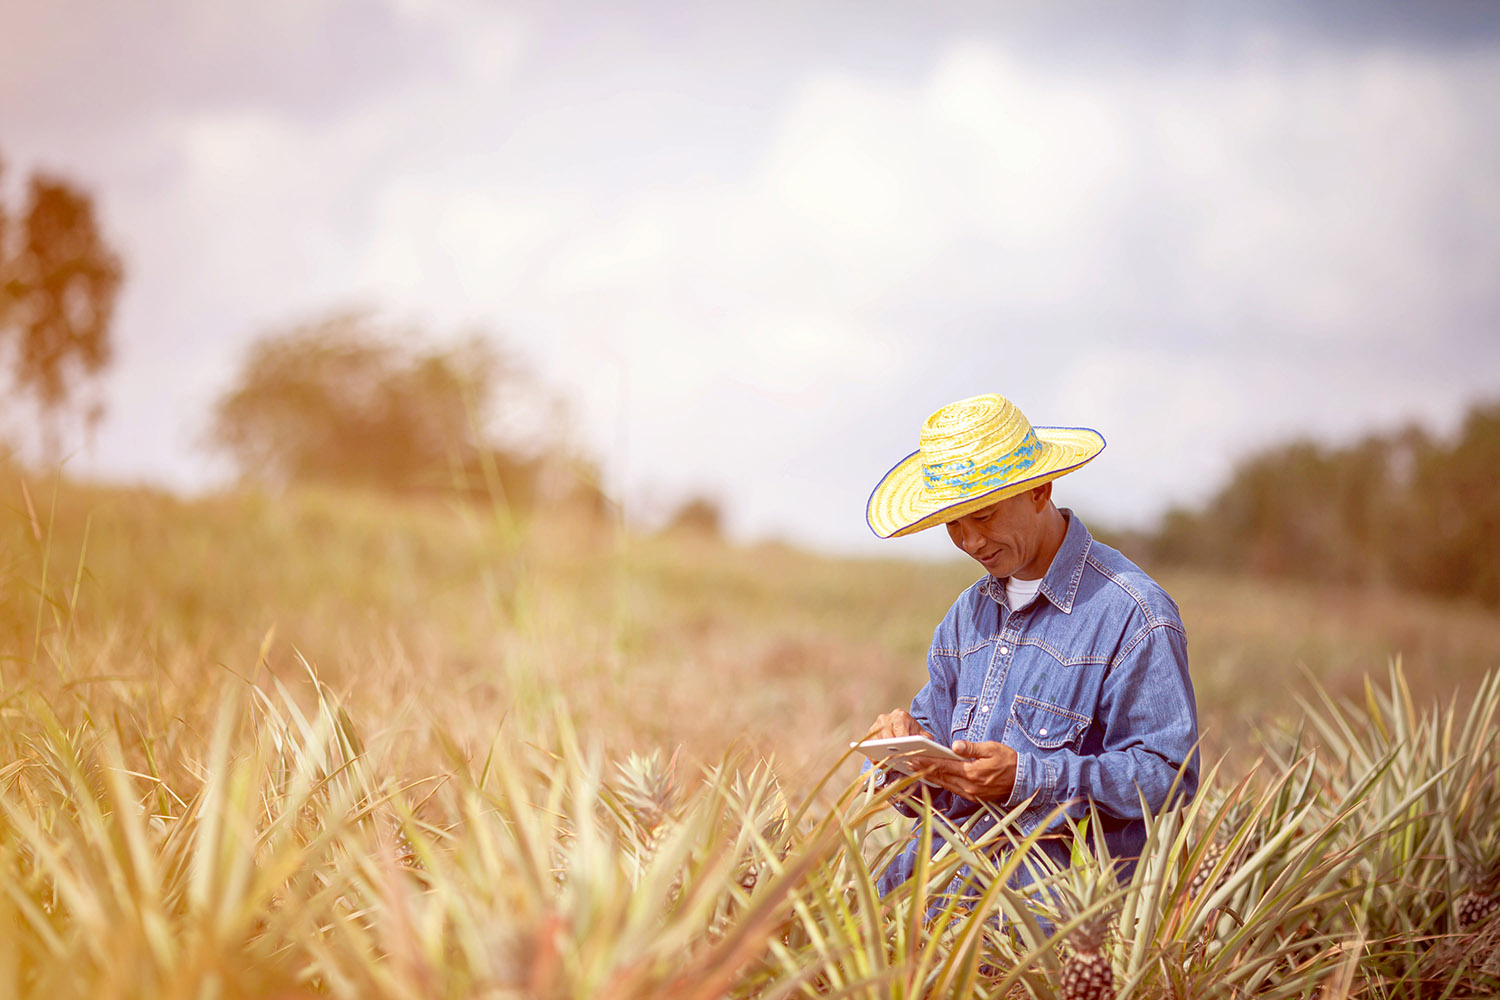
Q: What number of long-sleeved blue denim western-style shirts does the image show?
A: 1